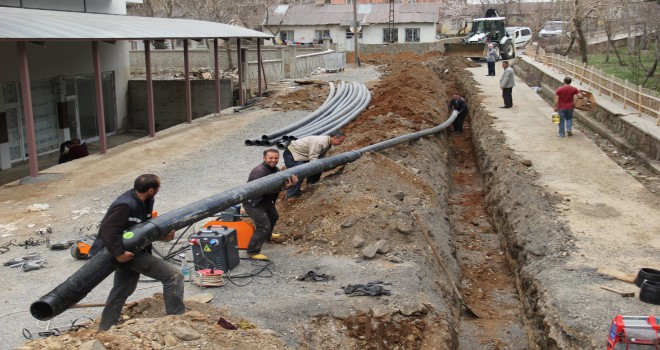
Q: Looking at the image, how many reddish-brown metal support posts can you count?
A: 7